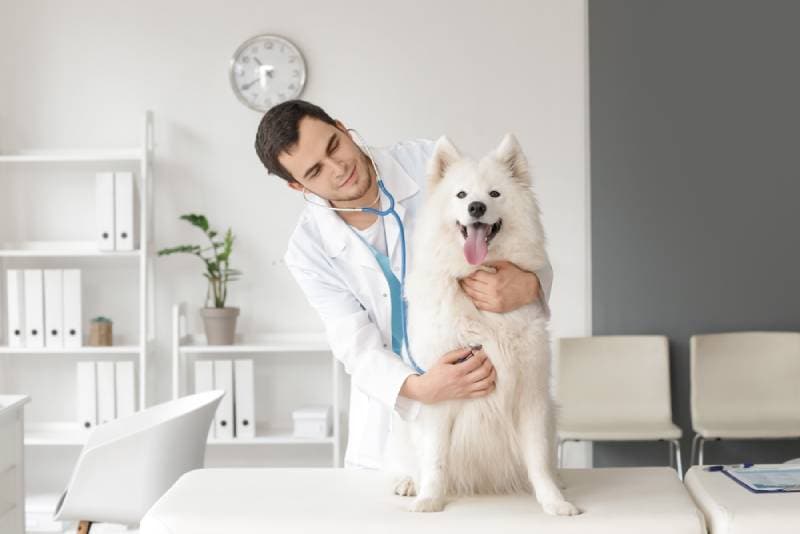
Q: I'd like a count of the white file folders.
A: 12